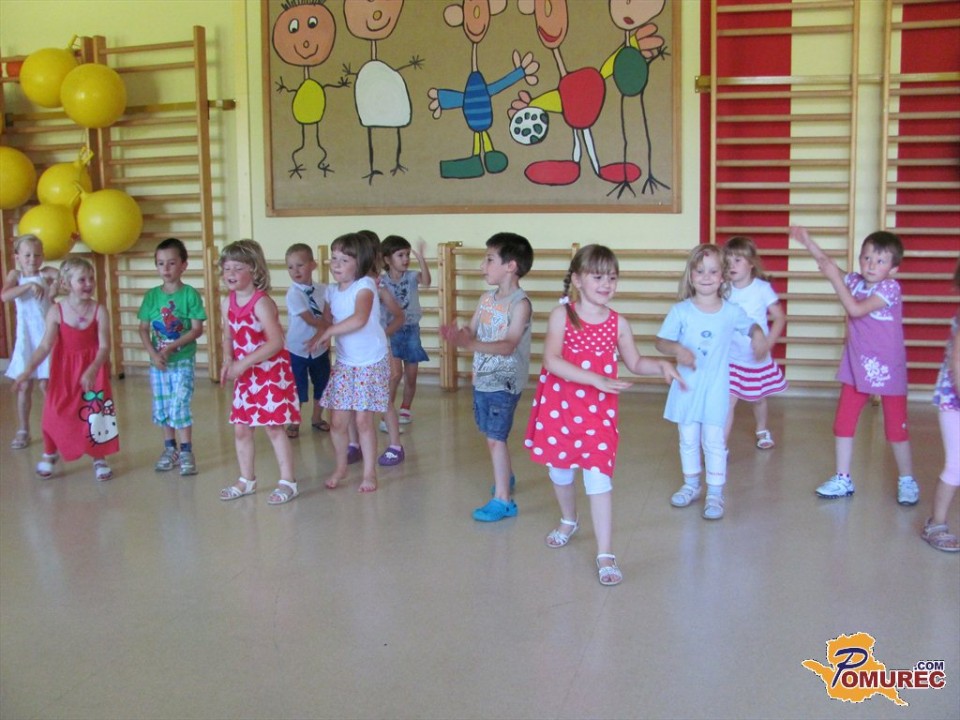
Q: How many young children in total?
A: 14